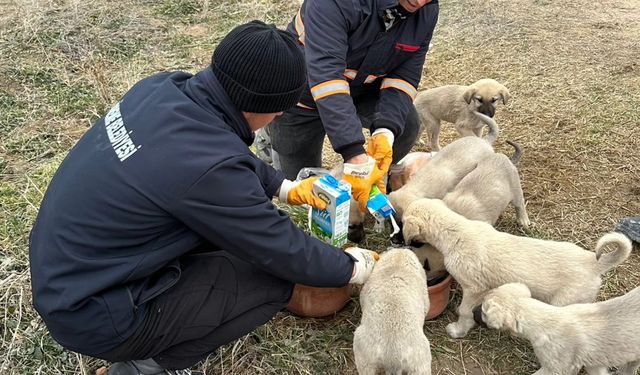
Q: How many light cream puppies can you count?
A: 6